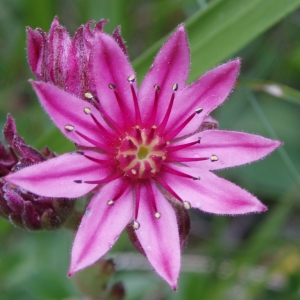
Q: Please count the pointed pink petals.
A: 9